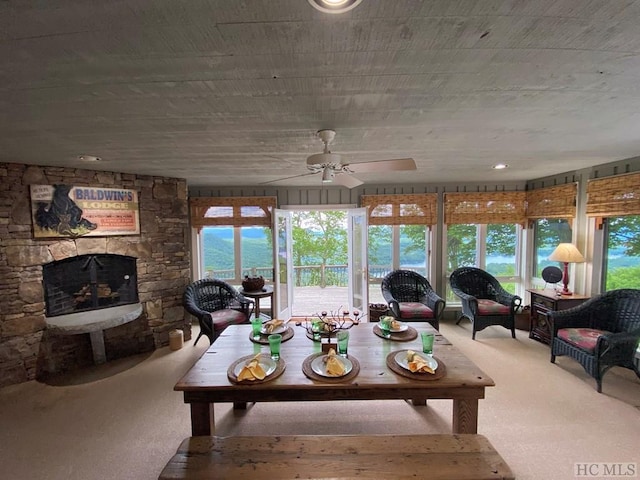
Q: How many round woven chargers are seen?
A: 6